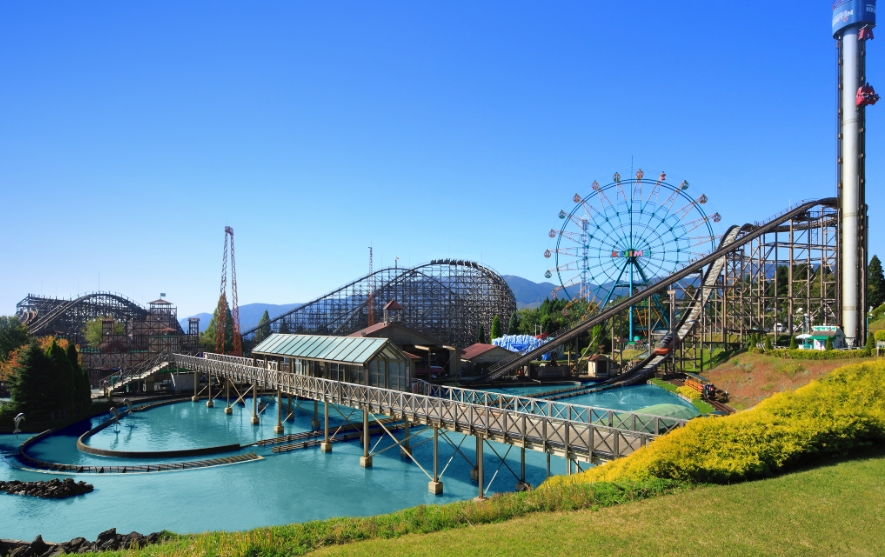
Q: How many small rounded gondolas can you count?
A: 14